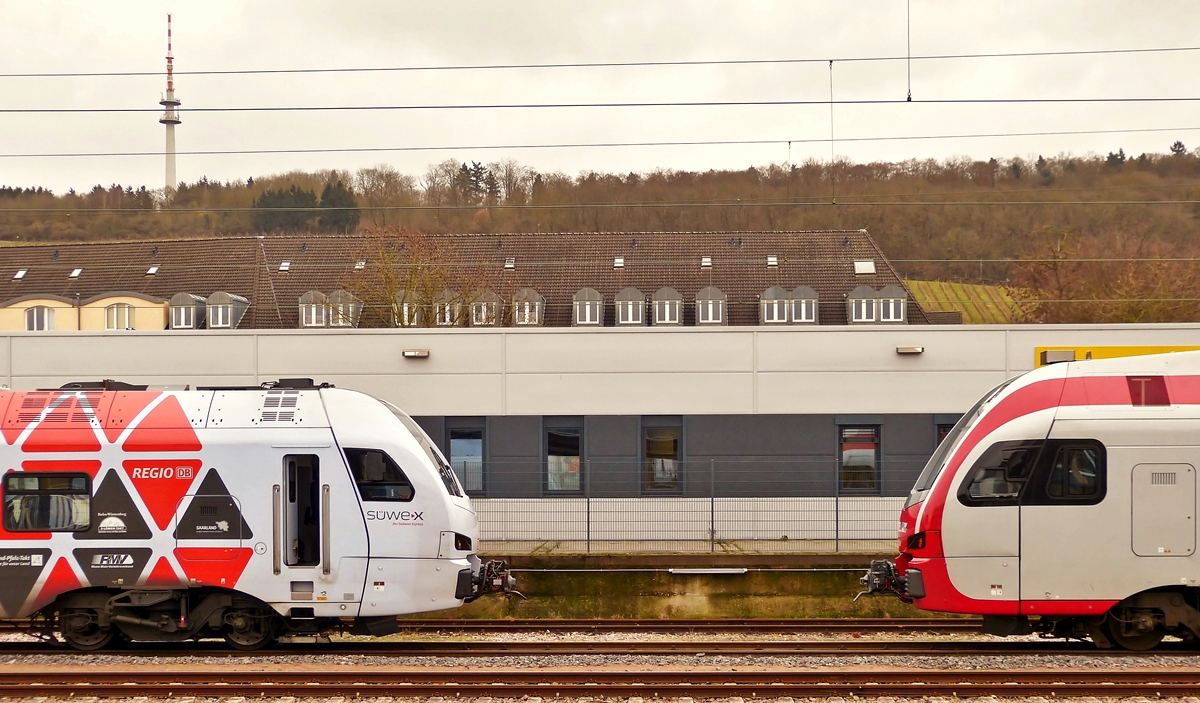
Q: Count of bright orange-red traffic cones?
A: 0